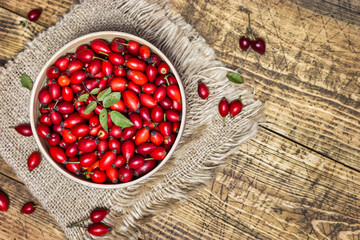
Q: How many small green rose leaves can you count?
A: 9